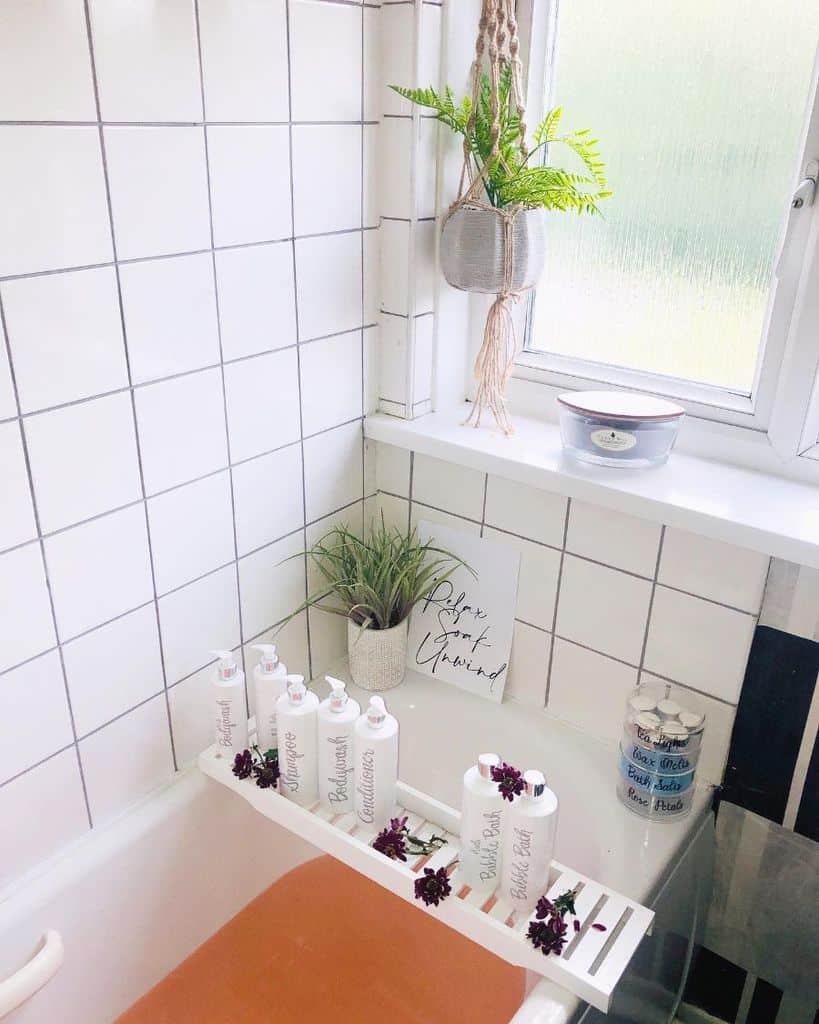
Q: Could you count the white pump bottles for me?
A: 5